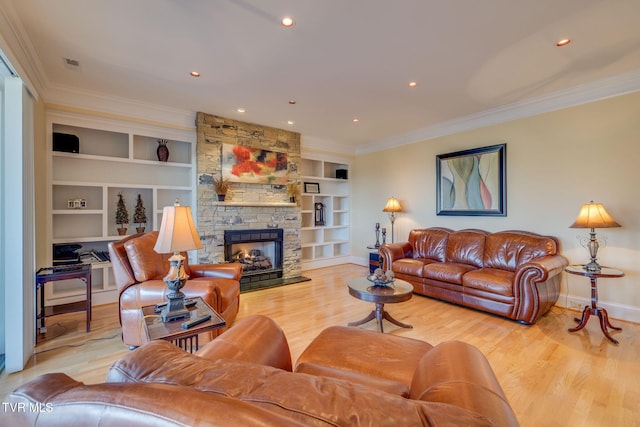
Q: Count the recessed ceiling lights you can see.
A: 8